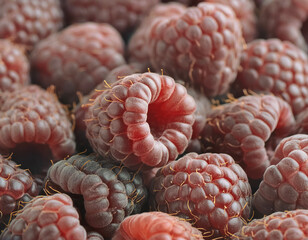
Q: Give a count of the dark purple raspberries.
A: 1